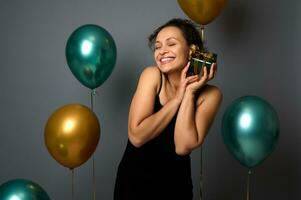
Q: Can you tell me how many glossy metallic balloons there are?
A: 5